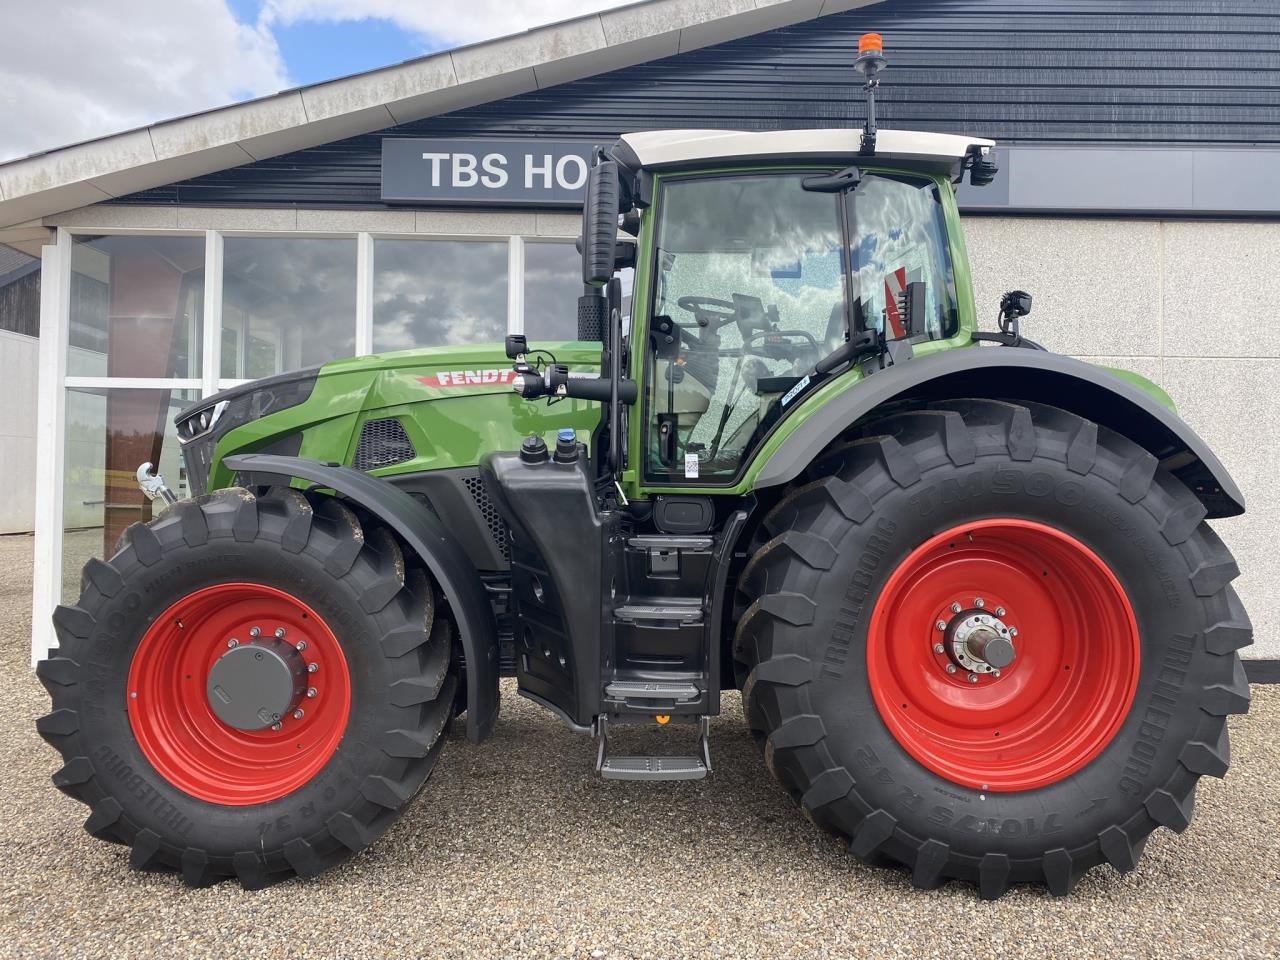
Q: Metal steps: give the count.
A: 4